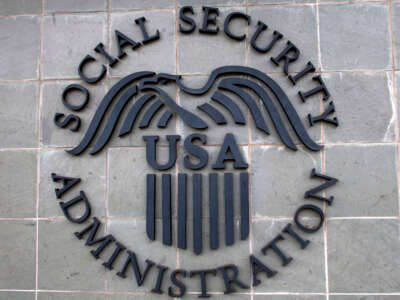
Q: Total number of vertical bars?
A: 7